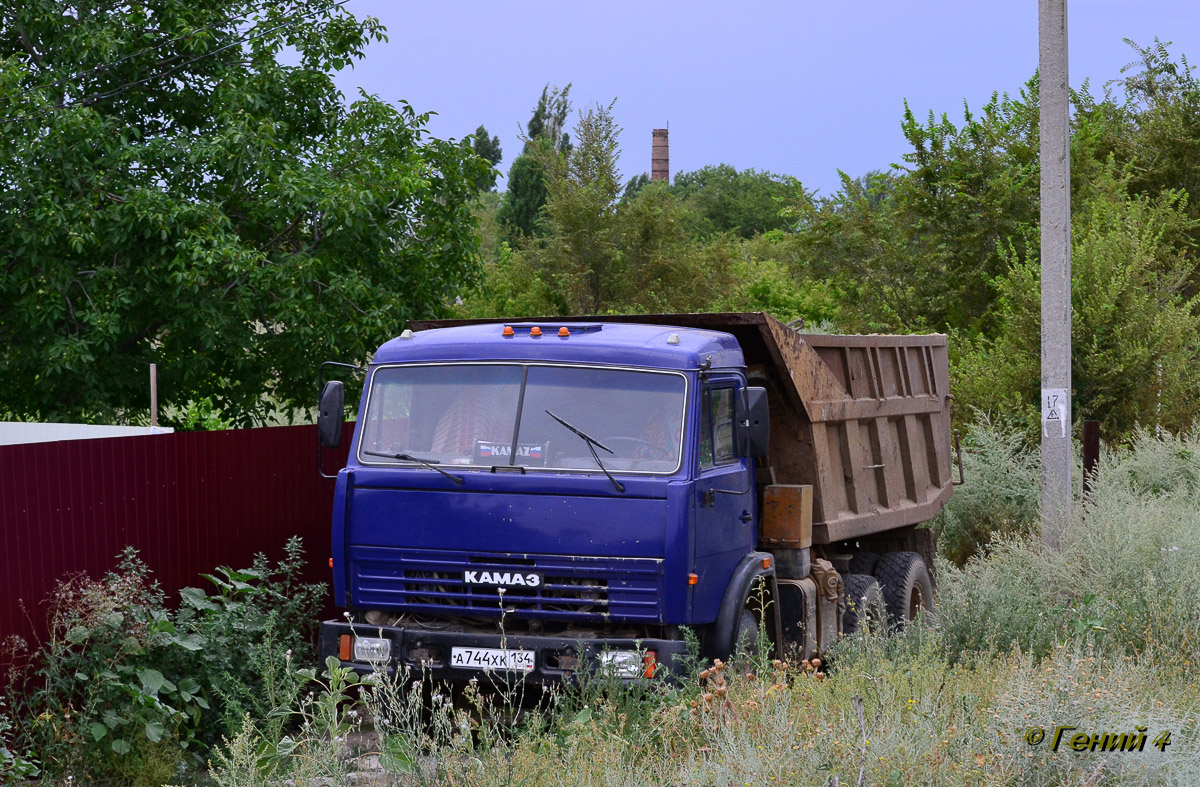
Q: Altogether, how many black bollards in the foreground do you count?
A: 0